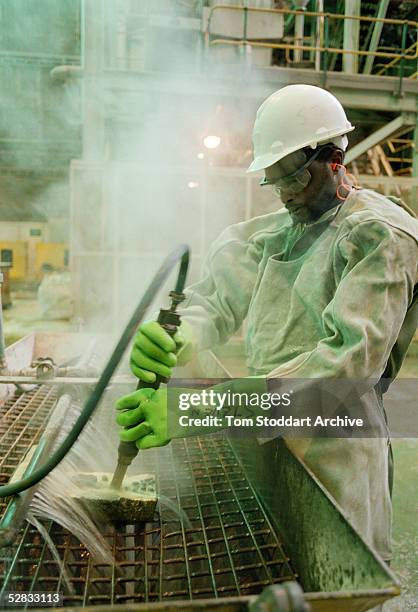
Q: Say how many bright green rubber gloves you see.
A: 2